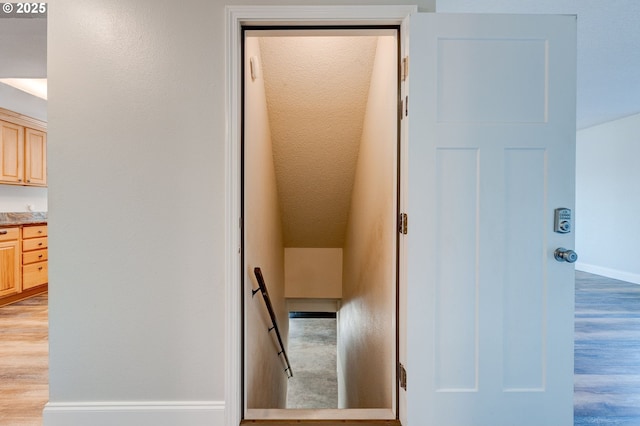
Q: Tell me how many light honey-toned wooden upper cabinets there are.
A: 2